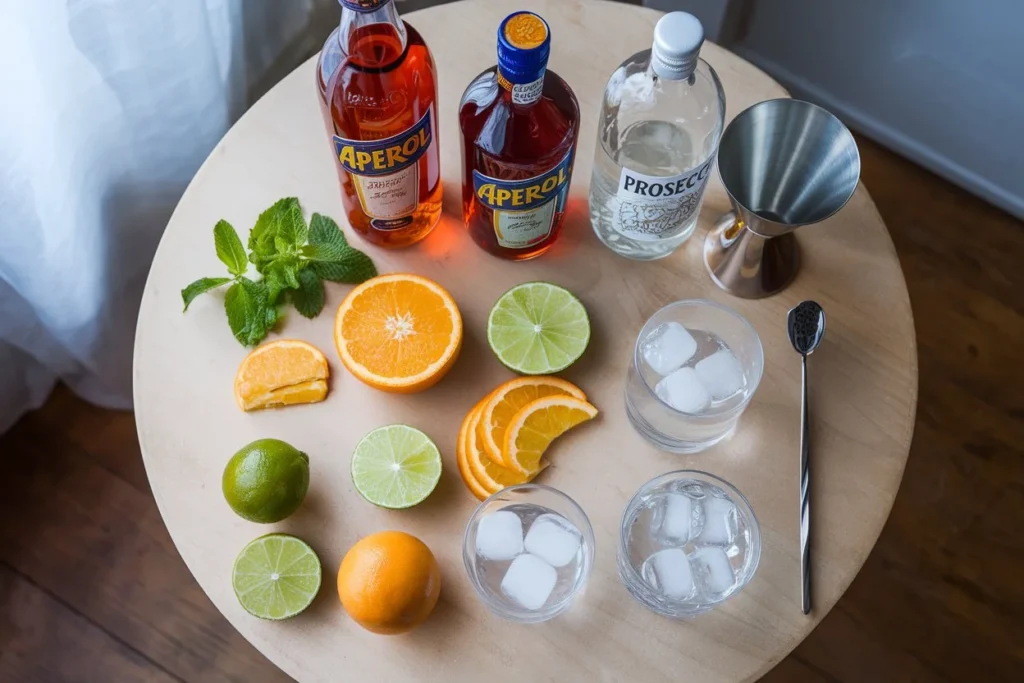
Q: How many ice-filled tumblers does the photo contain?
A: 3